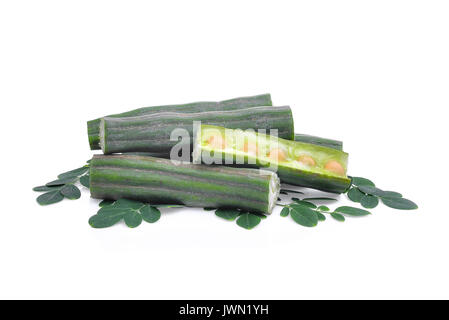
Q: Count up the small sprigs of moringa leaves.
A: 5